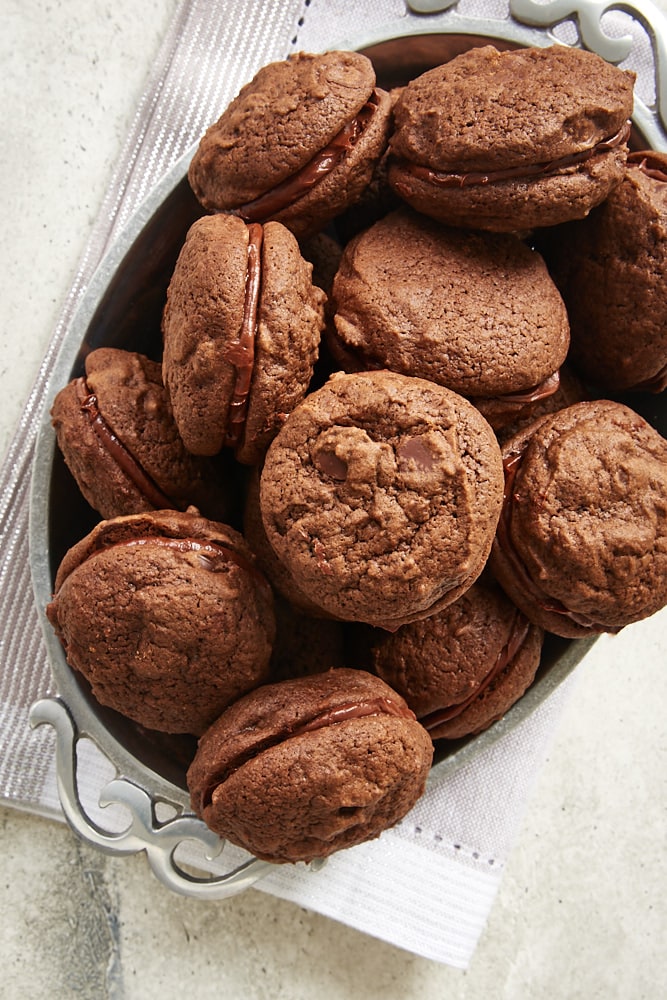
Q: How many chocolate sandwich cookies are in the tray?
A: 11